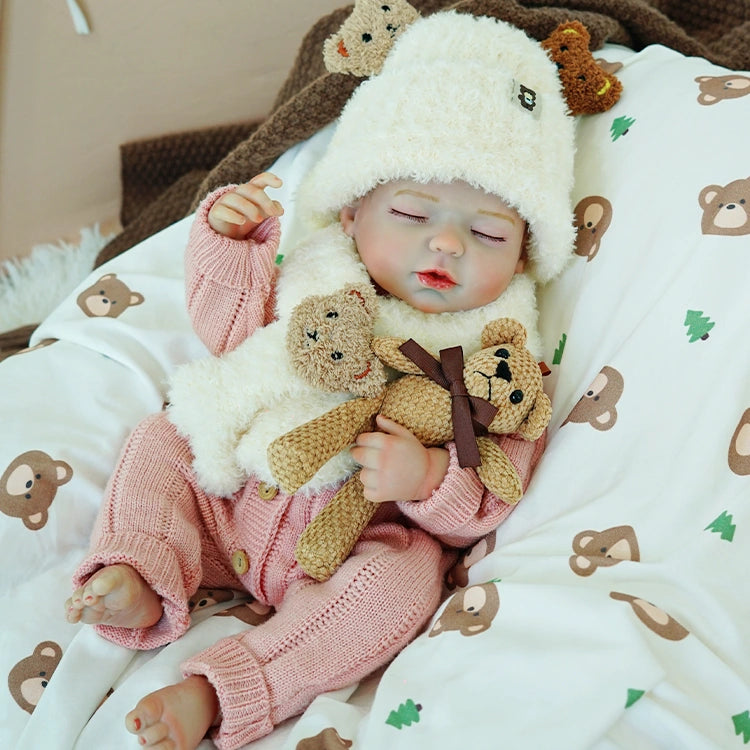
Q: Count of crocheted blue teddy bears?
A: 0